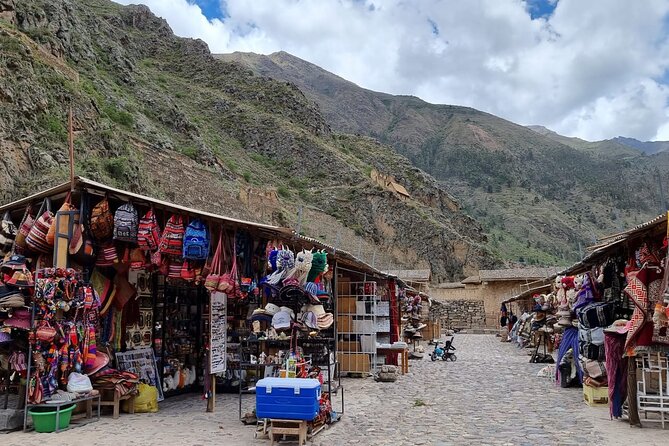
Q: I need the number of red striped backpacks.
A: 2